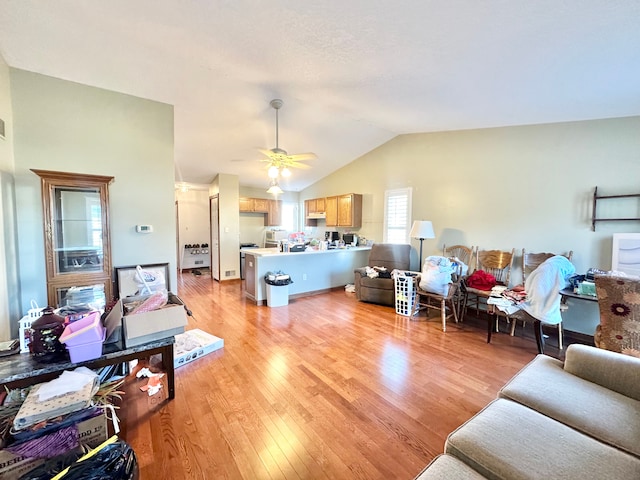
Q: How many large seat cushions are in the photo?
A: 3